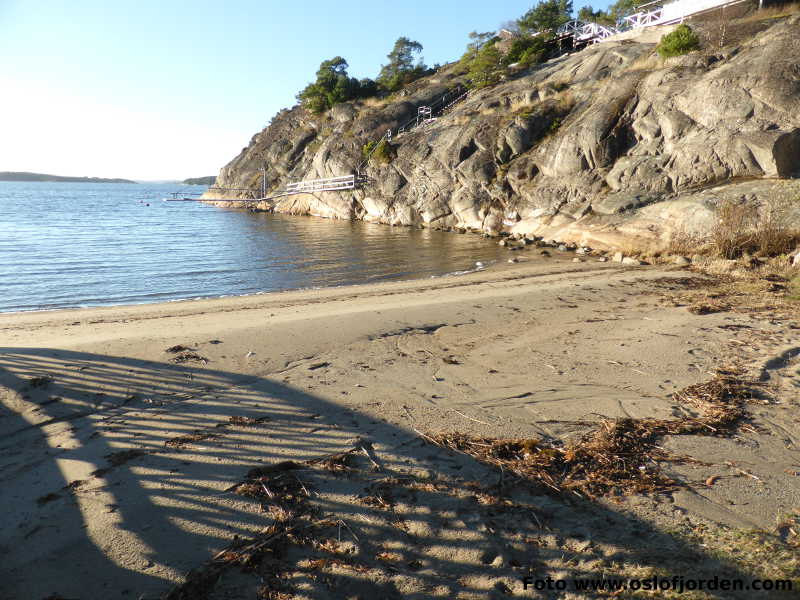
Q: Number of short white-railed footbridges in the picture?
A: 1